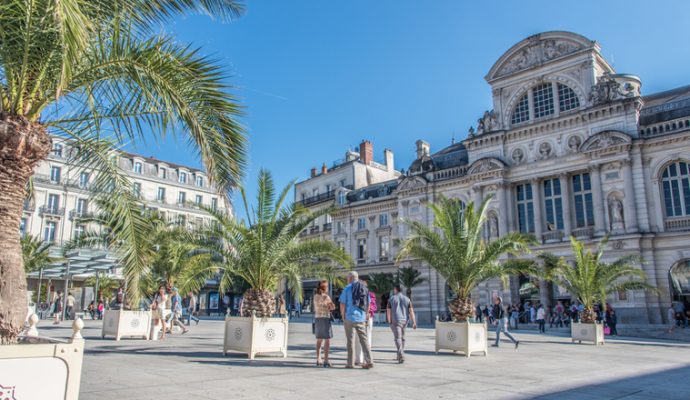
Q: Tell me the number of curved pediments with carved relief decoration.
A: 4